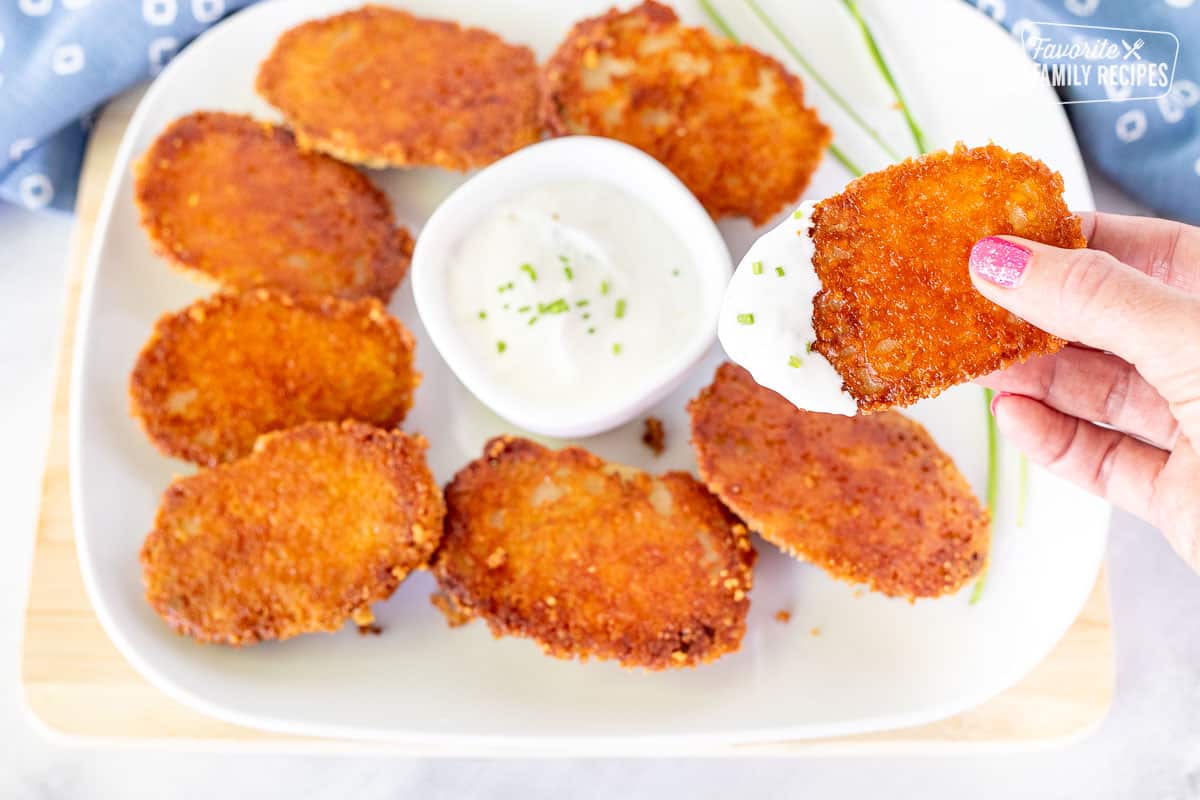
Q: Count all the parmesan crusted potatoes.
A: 8